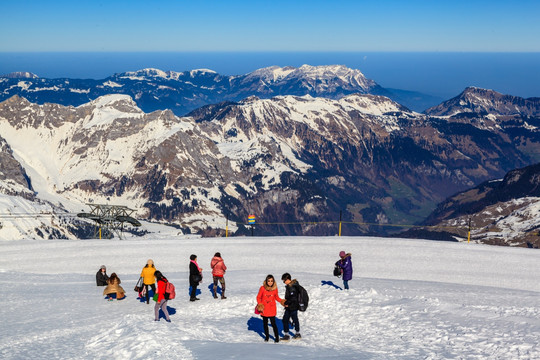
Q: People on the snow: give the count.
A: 9